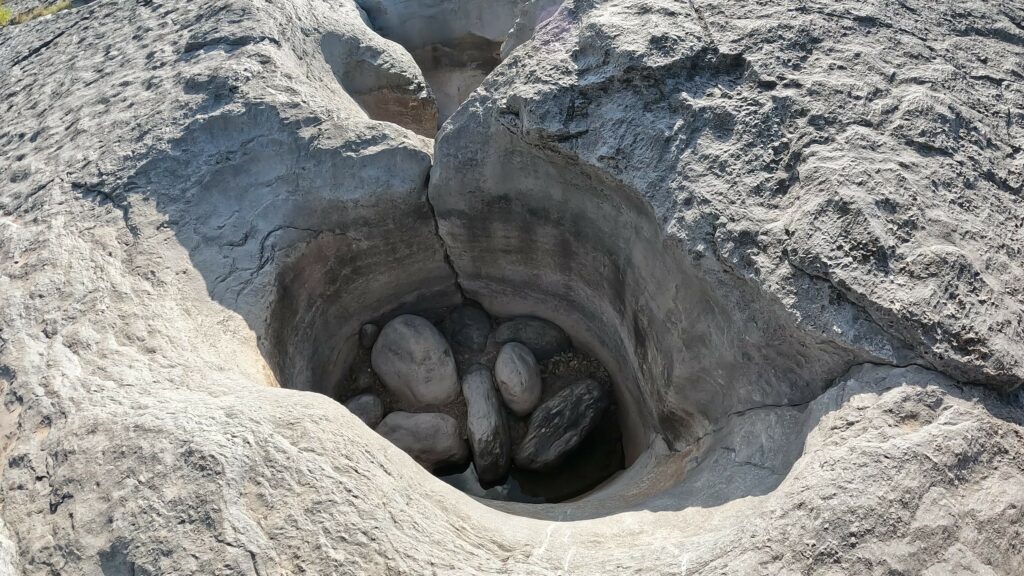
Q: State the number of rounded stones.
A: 9